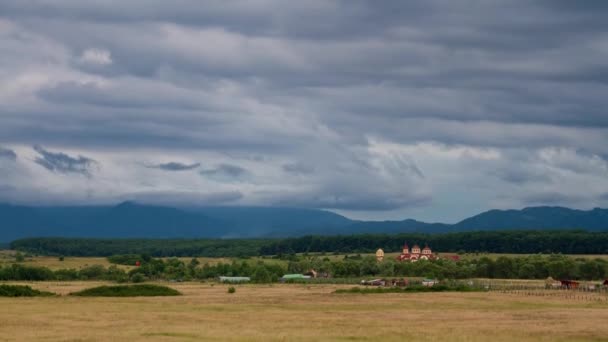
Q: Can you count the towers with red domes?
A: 3